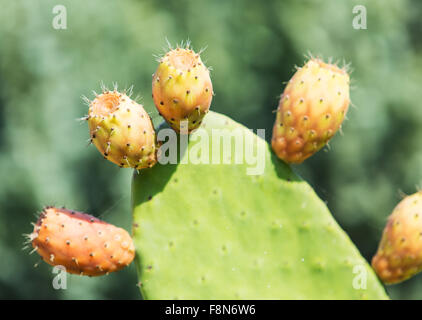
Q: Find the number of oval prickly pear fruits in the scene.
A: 5